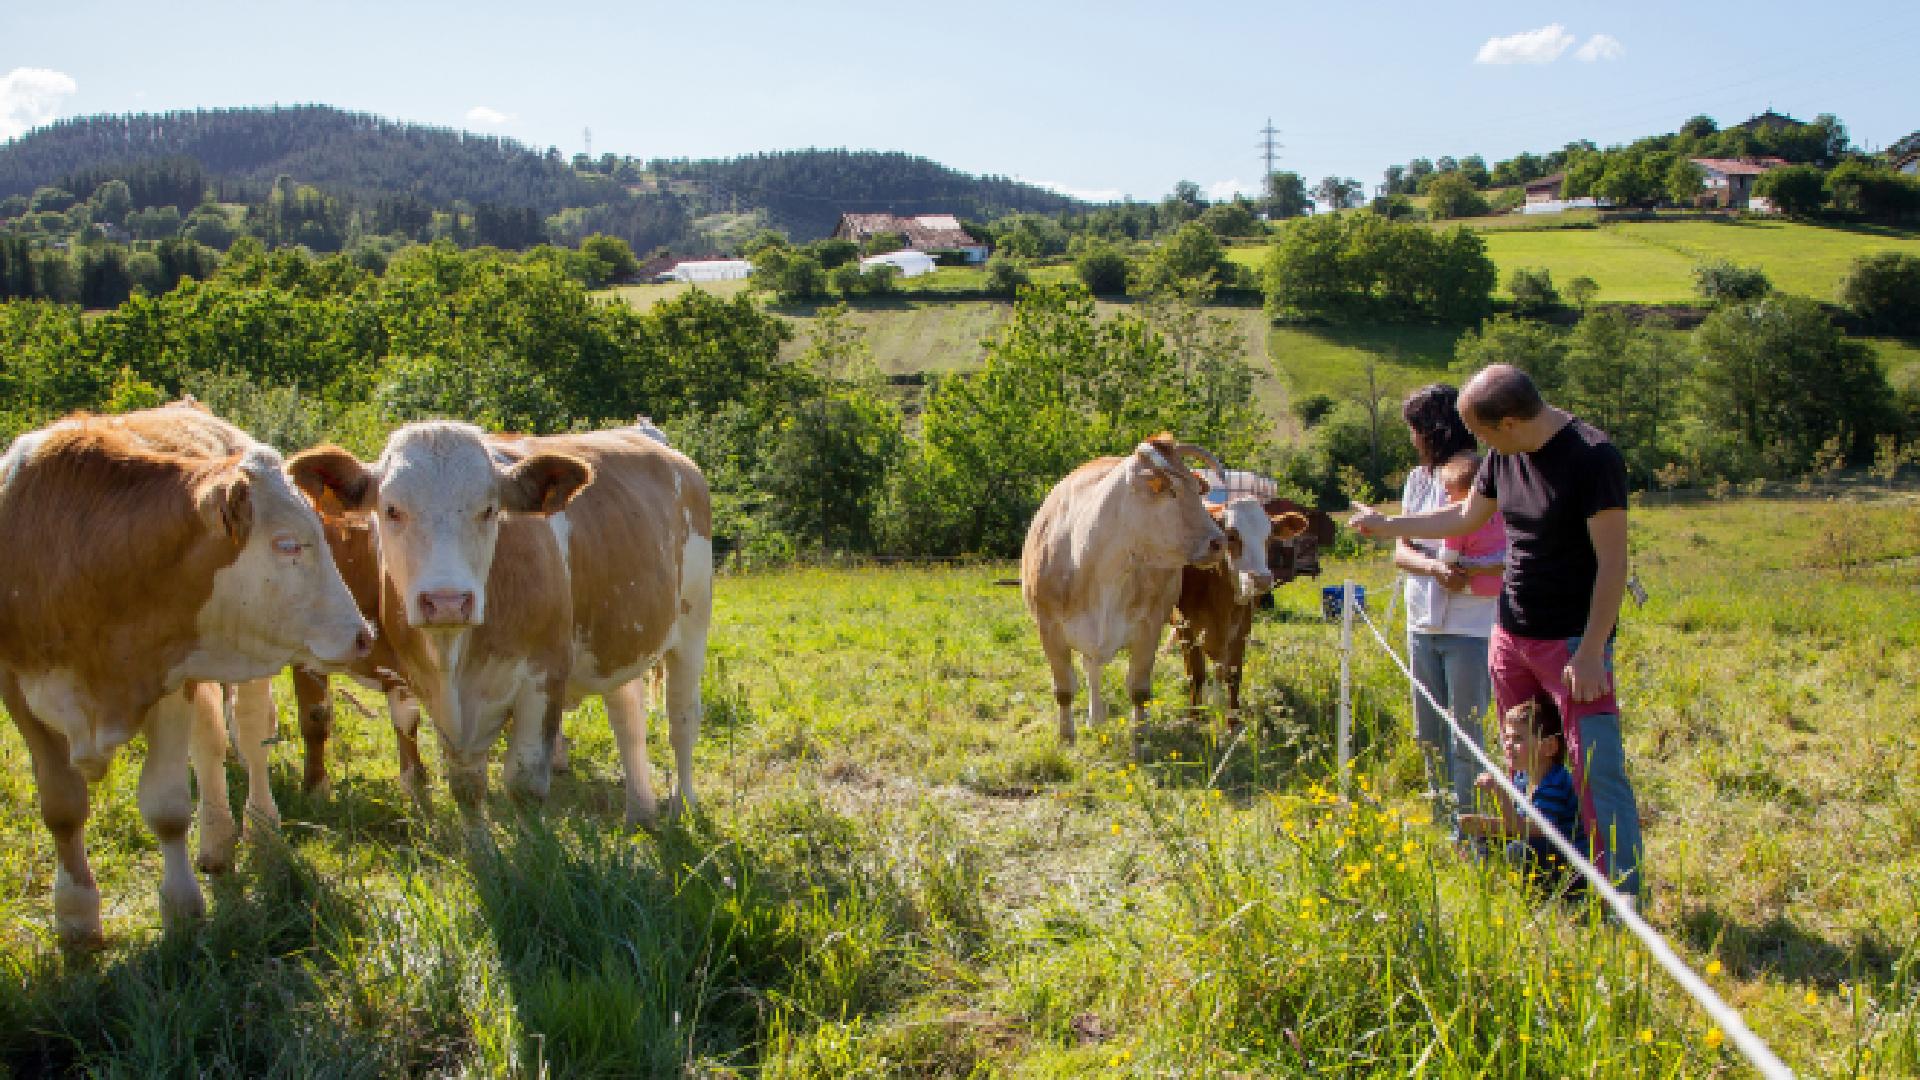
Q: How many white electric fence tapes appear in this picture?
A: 1